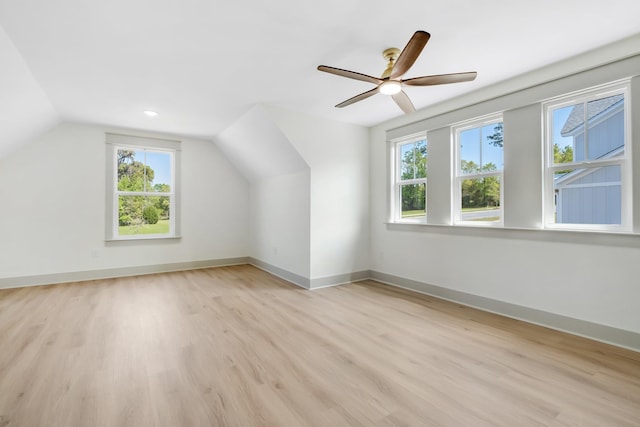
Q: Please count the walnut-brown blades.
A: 5